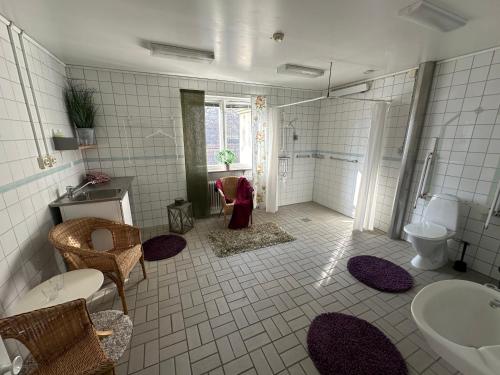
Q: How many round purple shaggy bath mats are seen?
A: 3